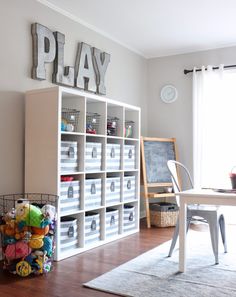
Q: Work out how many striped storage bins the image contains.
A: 12